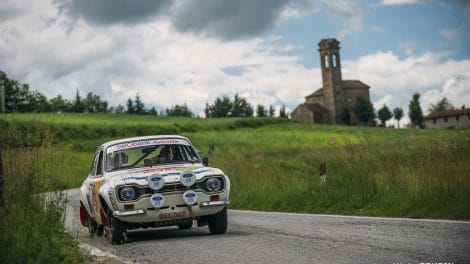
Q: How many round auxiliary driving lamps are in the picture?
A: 4